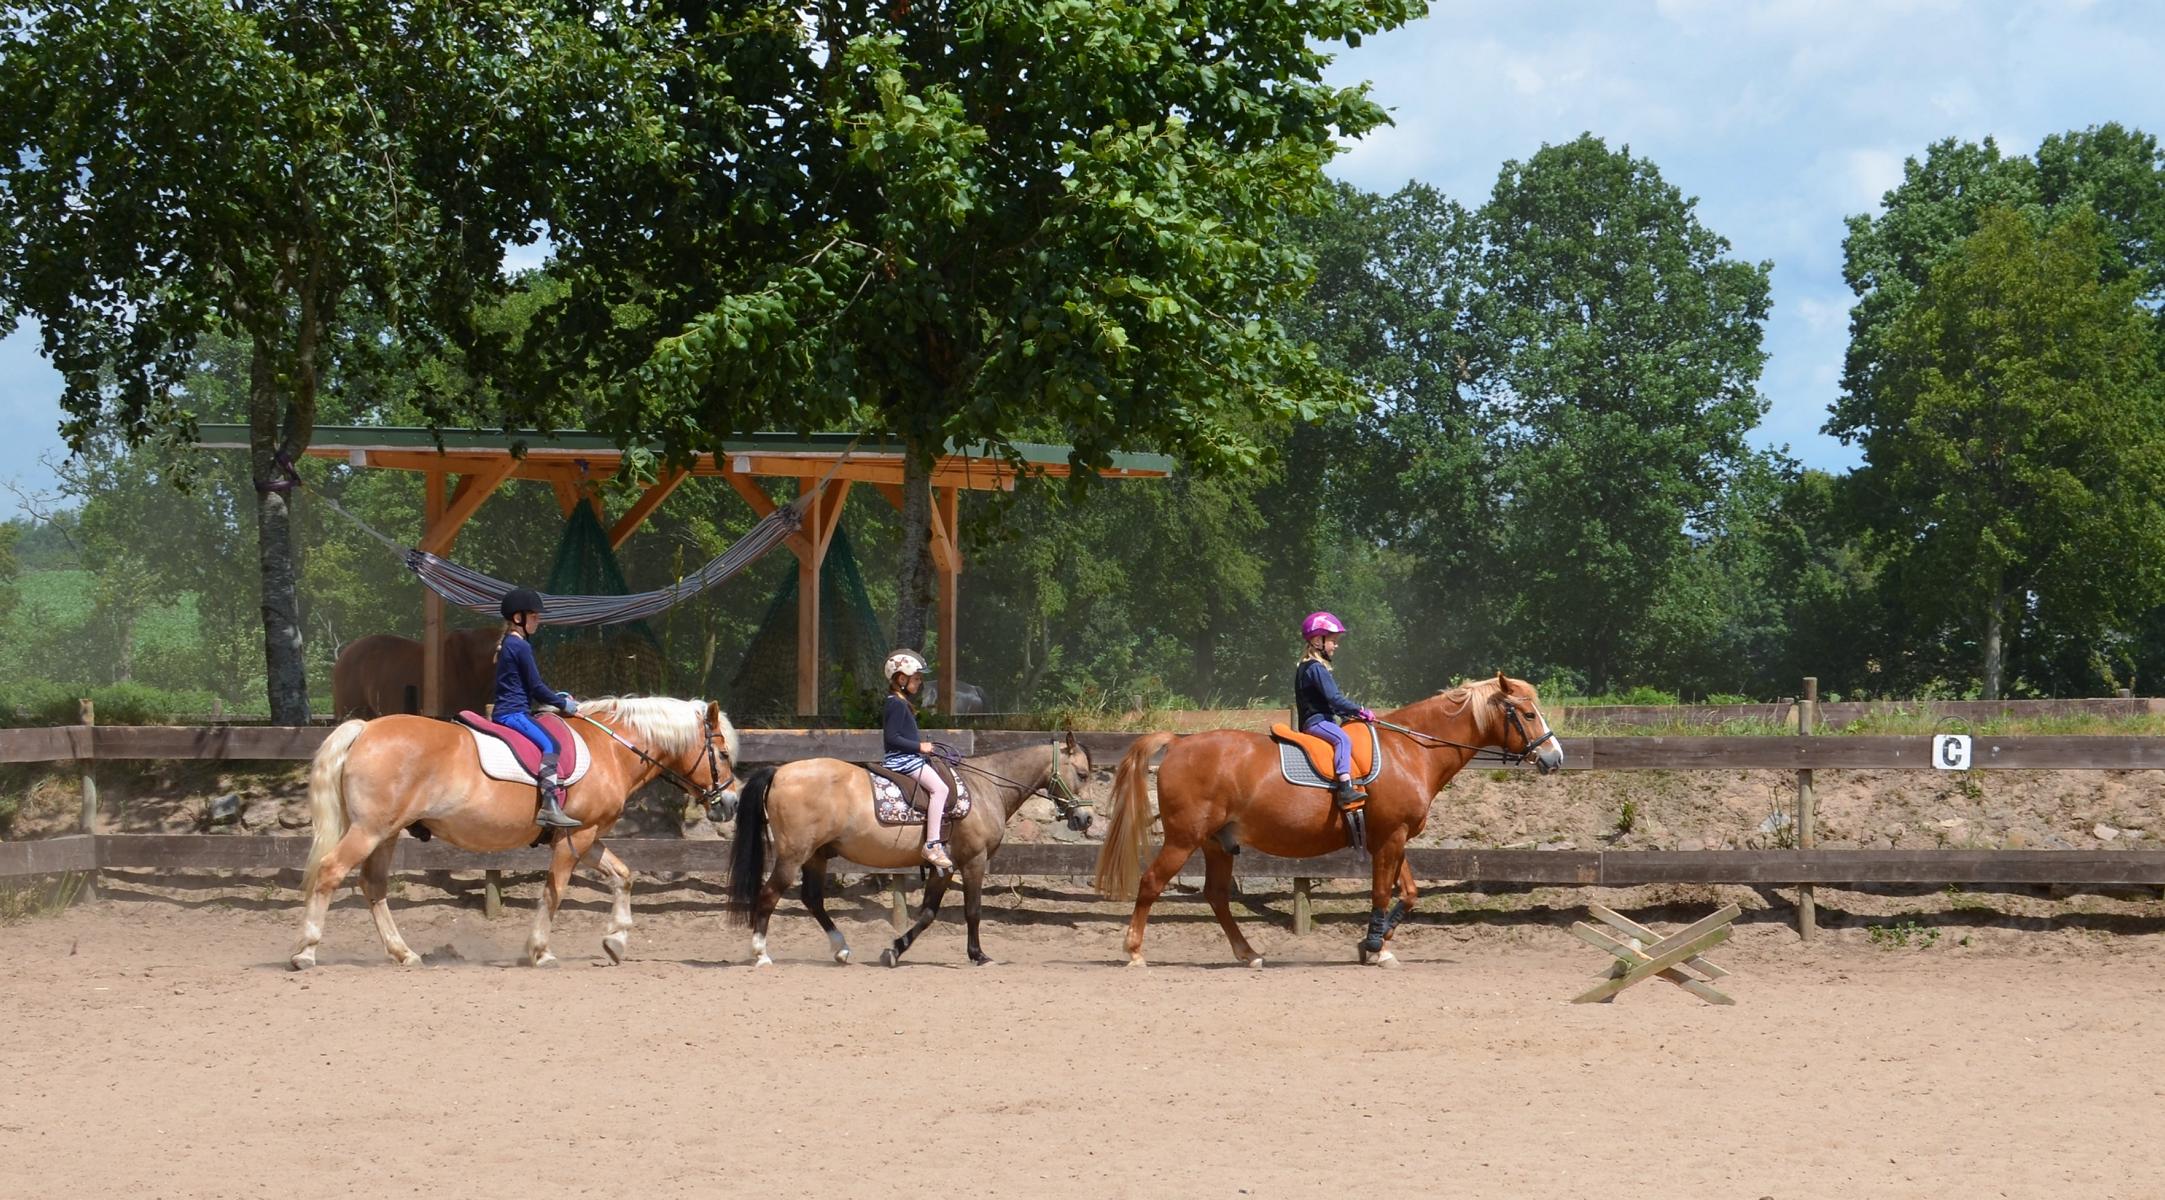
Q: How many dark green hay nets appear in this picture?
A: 2